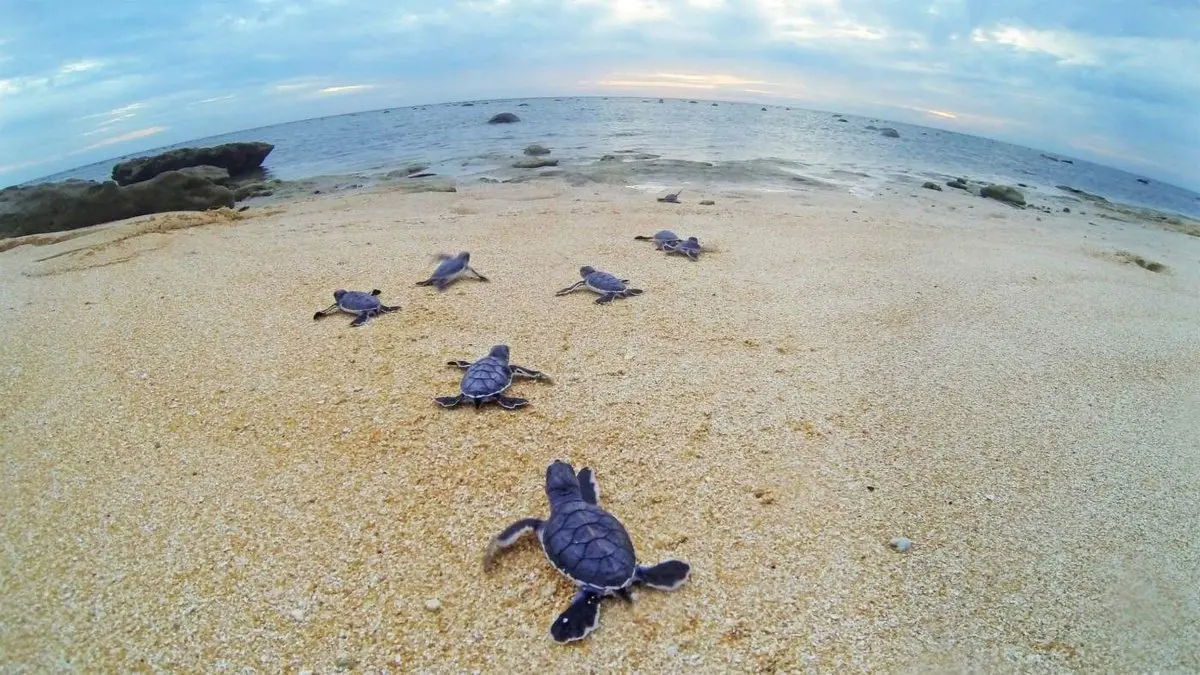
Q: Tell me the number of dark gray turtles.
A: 8